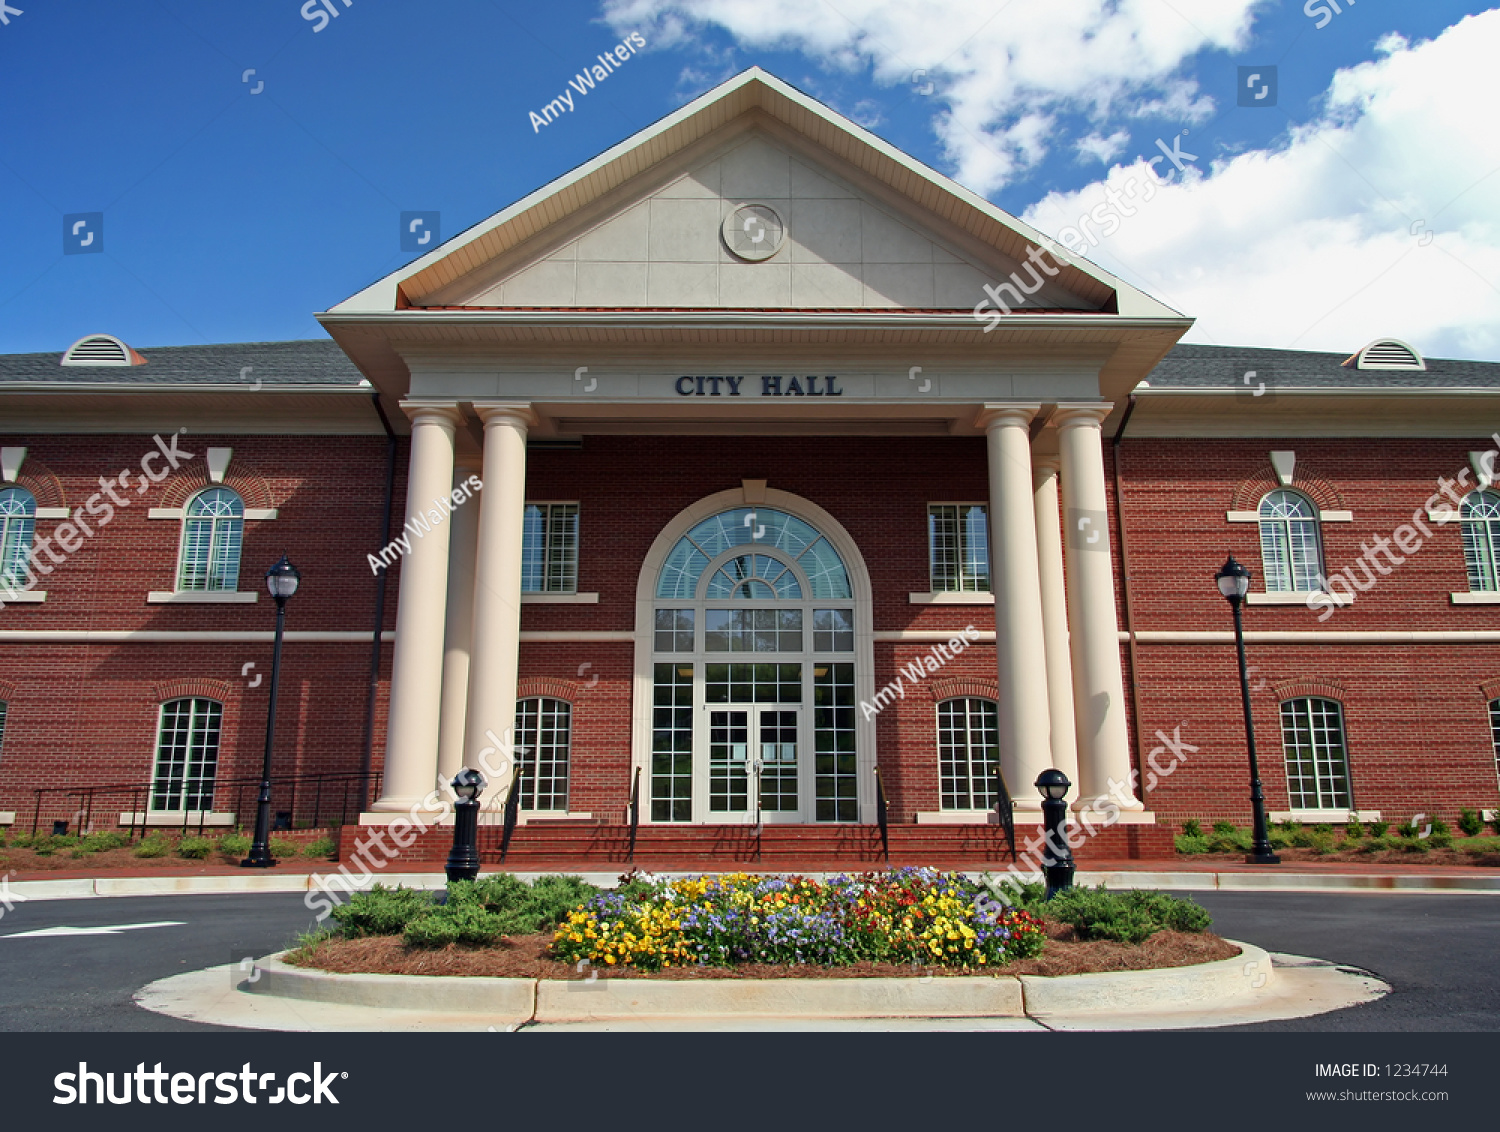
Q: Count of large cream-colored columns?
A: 6